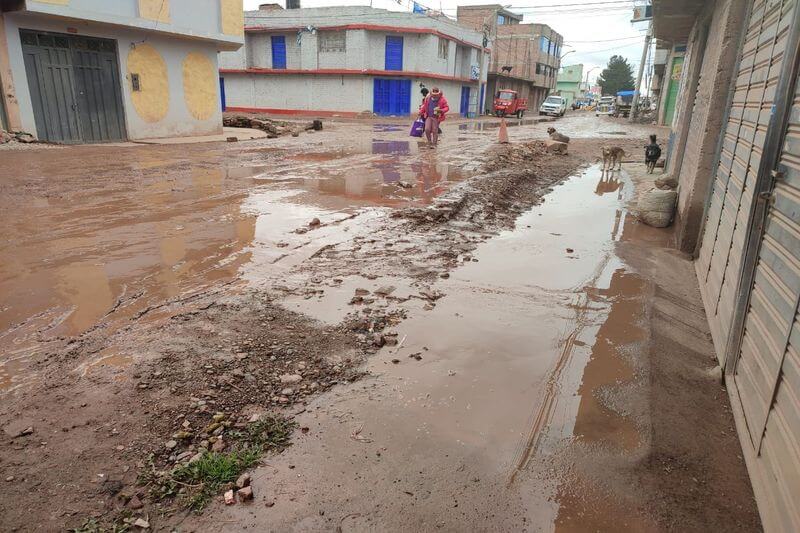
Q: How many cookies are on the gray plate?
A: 0